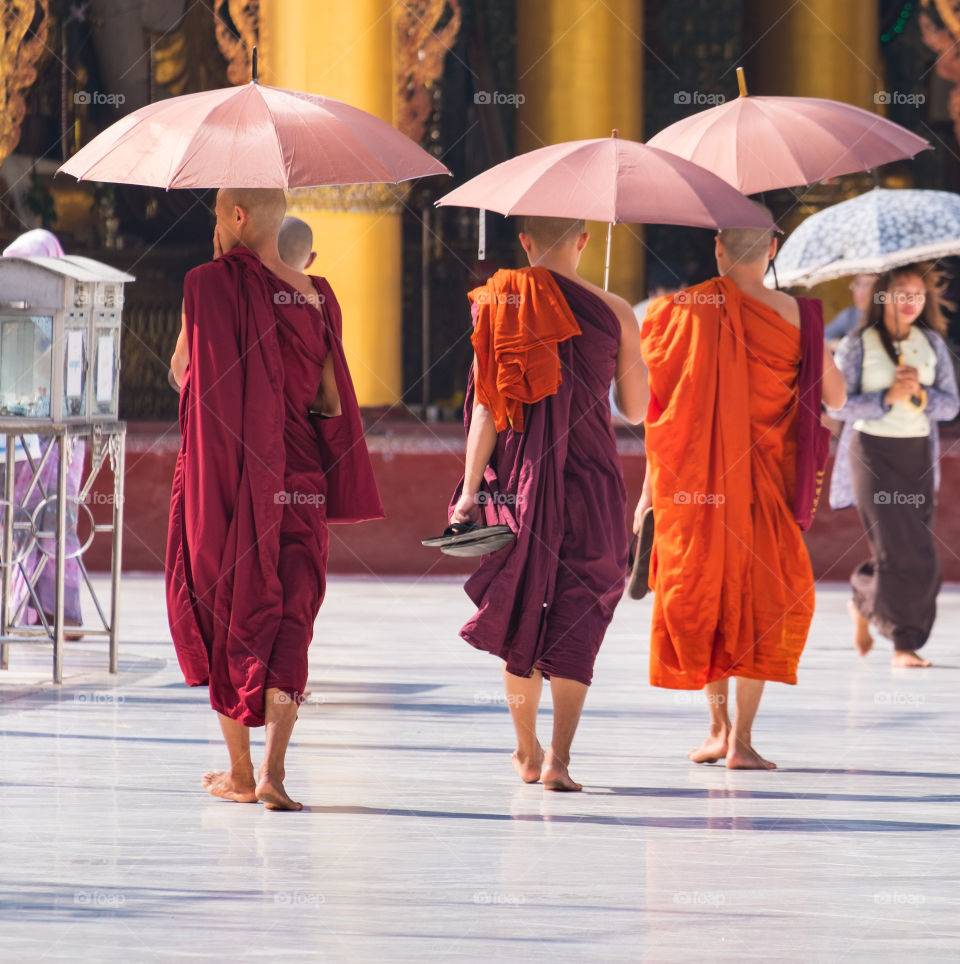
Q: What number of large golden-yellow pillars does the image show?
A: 3